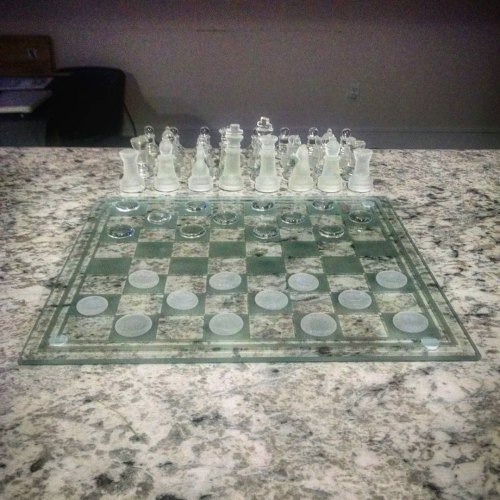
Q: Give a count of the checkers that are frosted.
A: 12